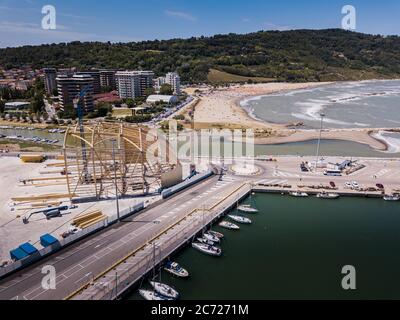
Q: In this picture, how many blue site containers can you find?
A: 3